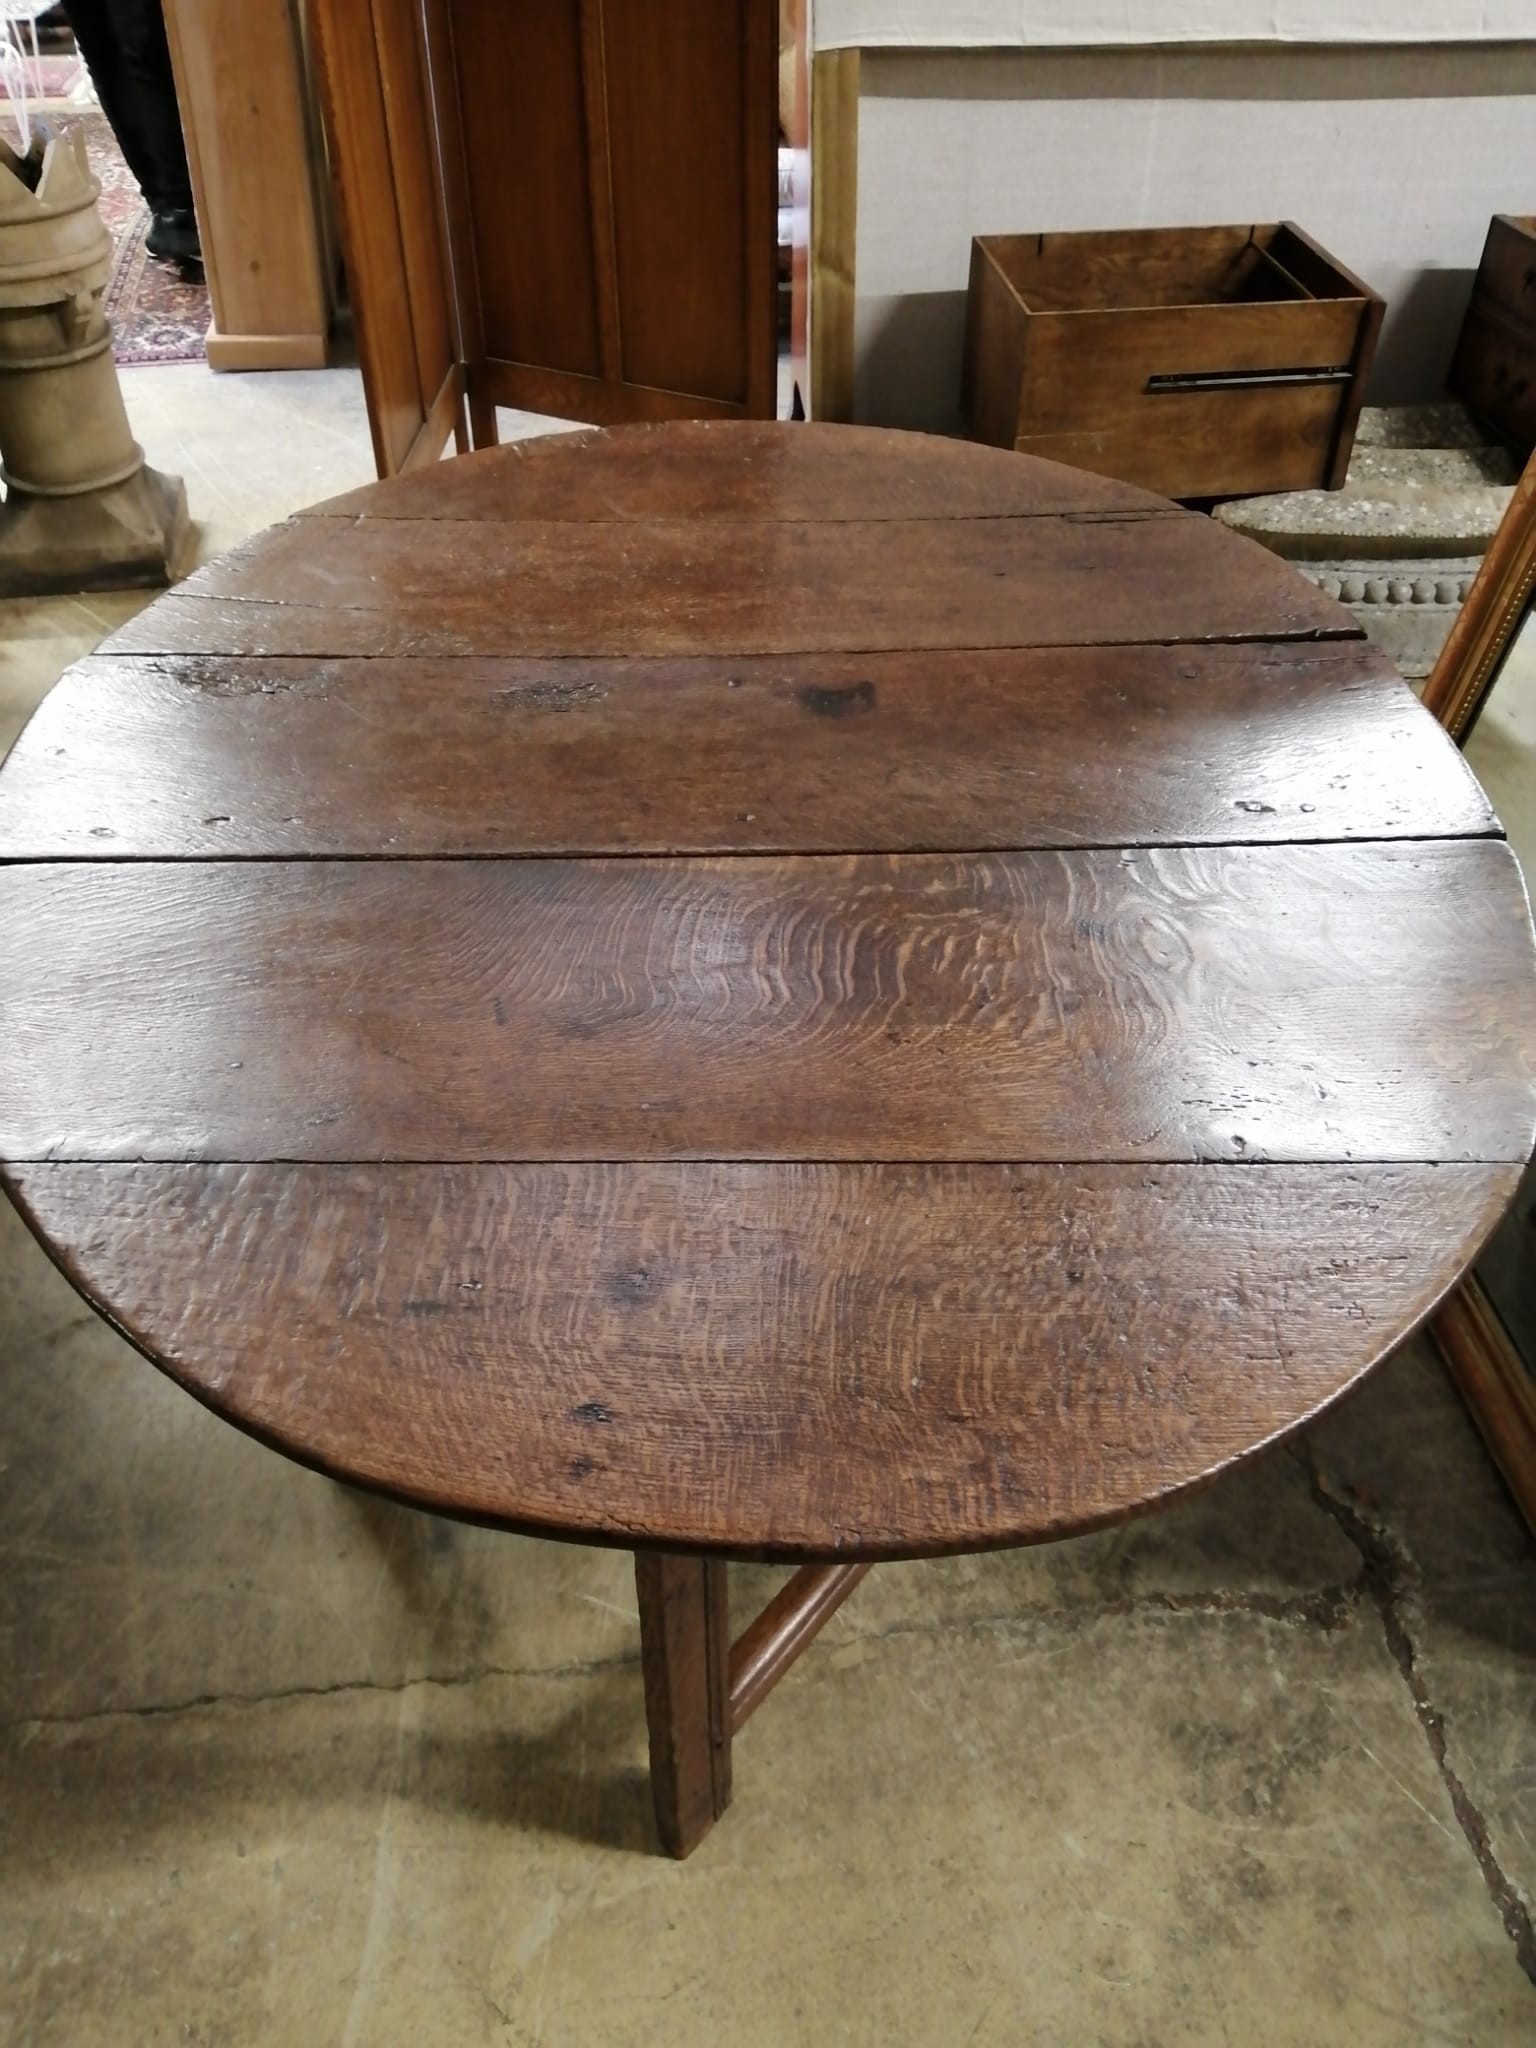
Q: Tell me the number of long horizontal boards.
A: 5